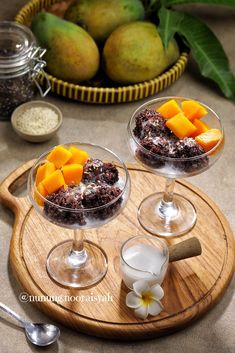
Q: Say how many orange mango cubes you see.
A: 11